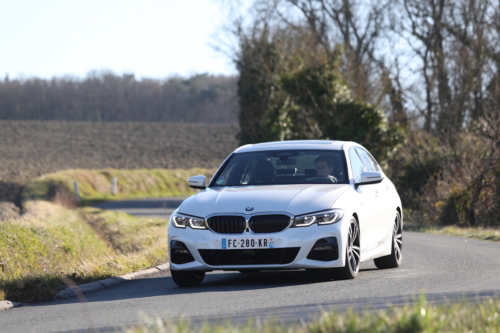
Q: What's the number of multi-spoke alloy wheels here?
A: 2